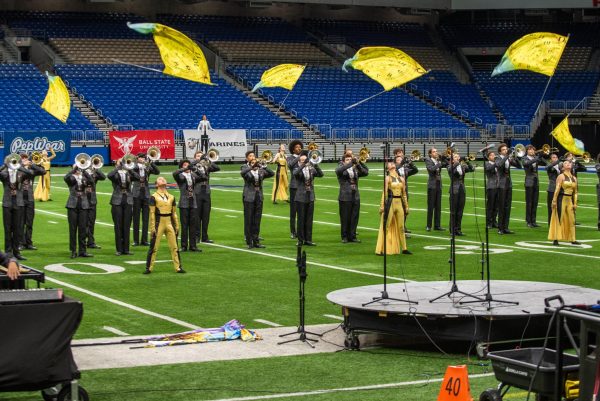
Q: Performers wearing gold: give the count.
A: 5